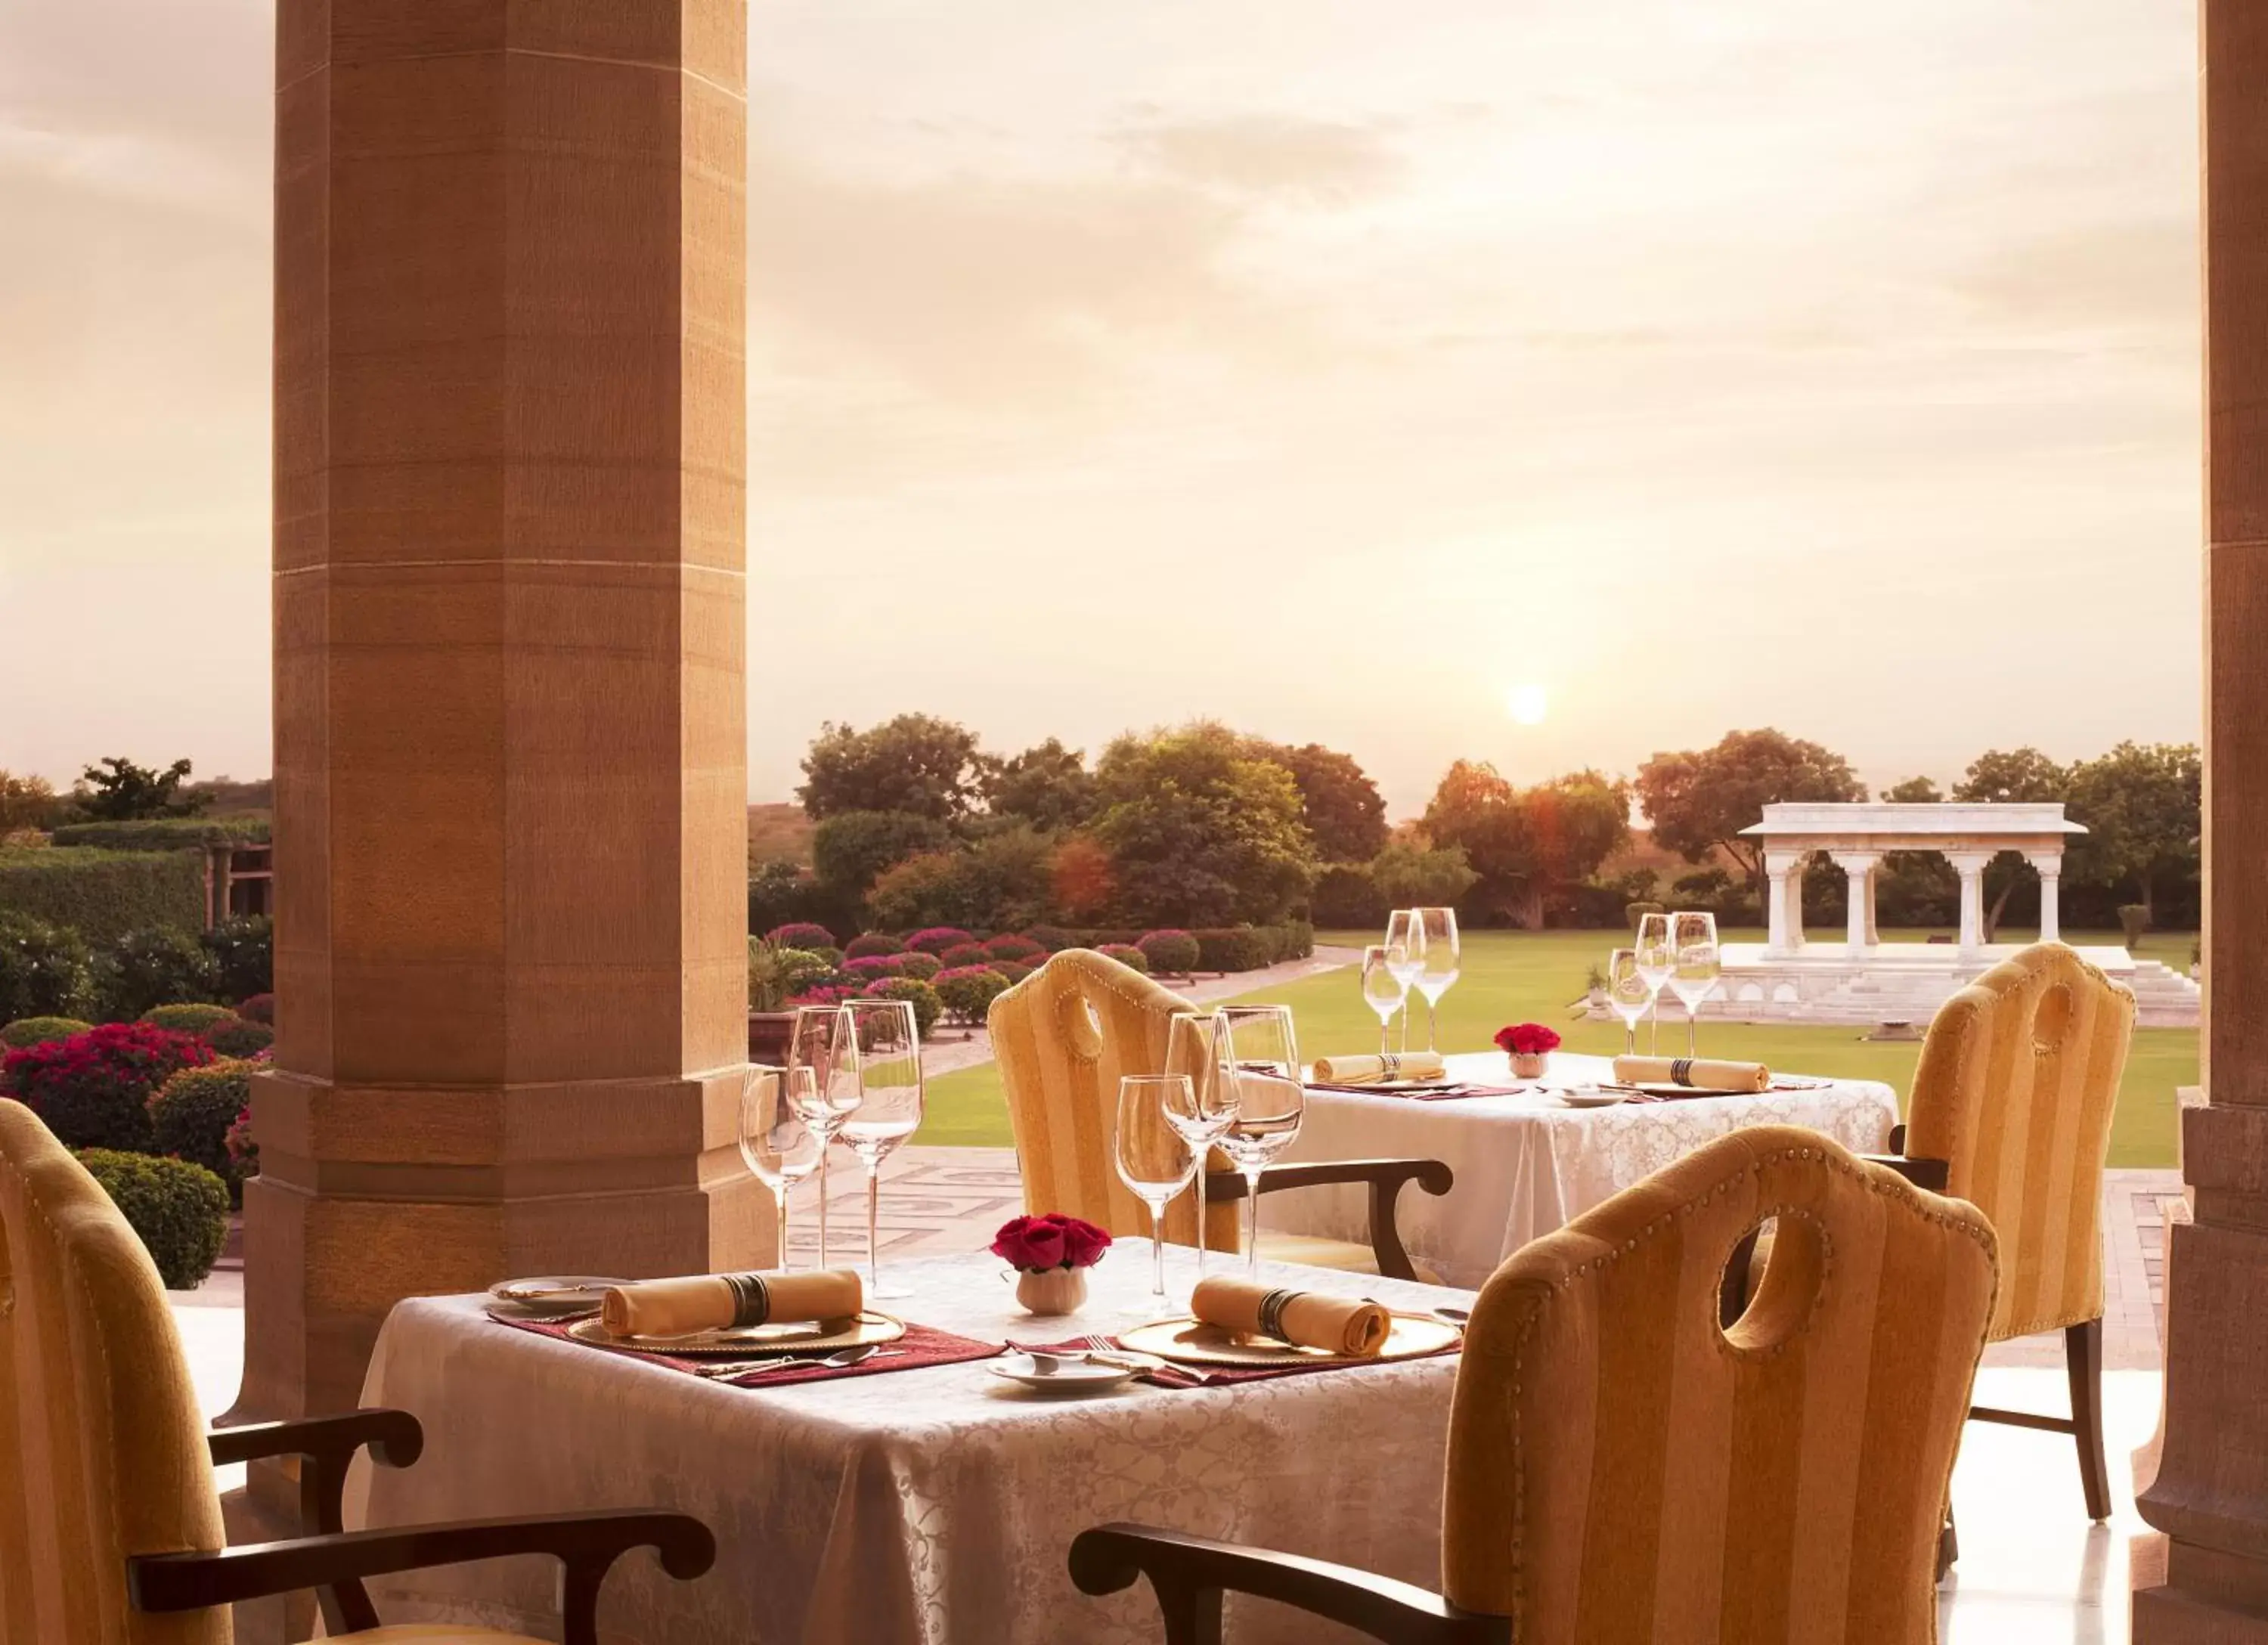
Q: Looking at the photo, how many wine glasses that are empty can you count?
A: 12